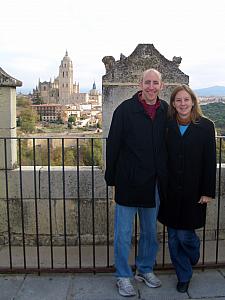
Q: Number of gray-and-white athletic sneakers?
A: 2